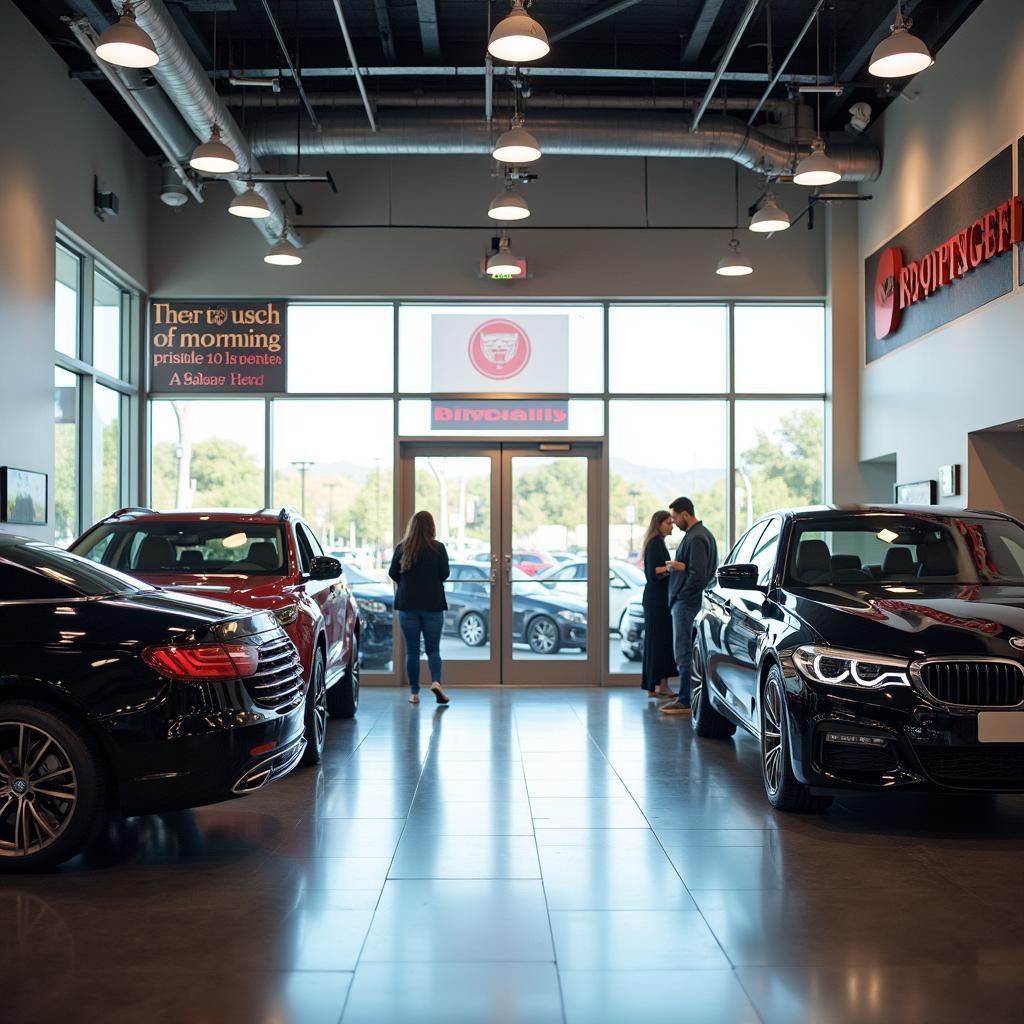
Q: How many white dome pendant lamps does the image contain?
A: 12